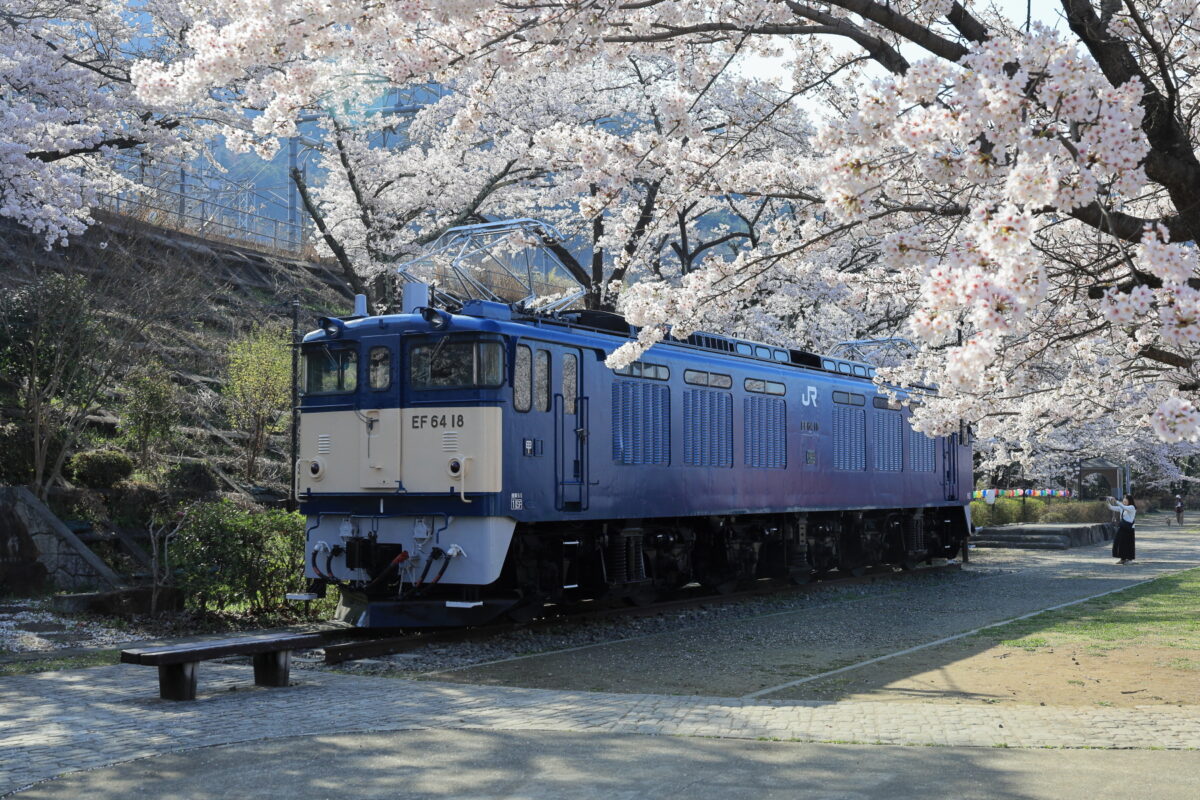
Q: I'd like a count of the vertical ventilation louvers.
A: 6